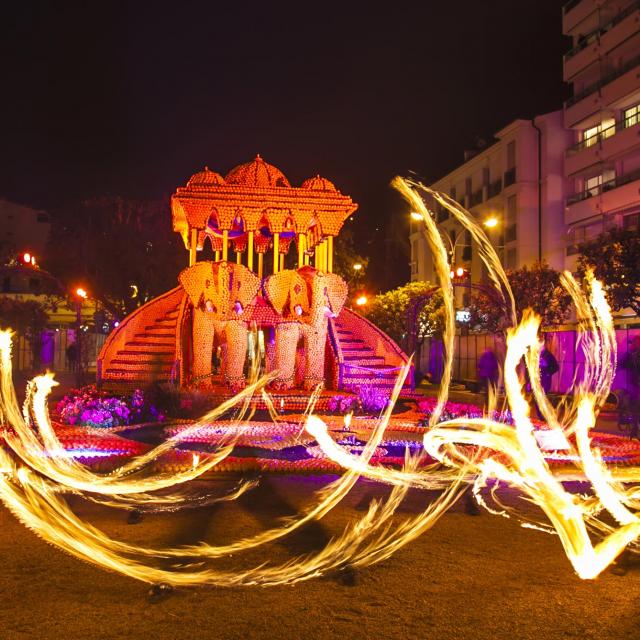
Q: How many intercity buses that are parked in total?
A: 0